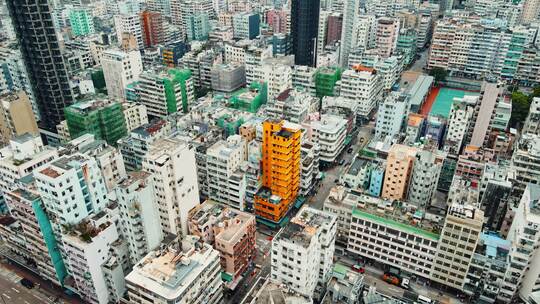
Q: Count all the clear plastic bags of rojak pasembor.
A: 0